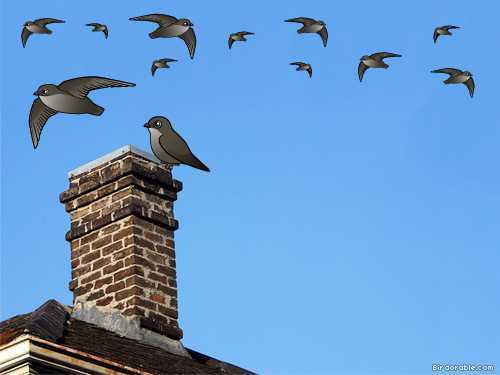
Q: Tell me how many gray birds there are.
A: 12